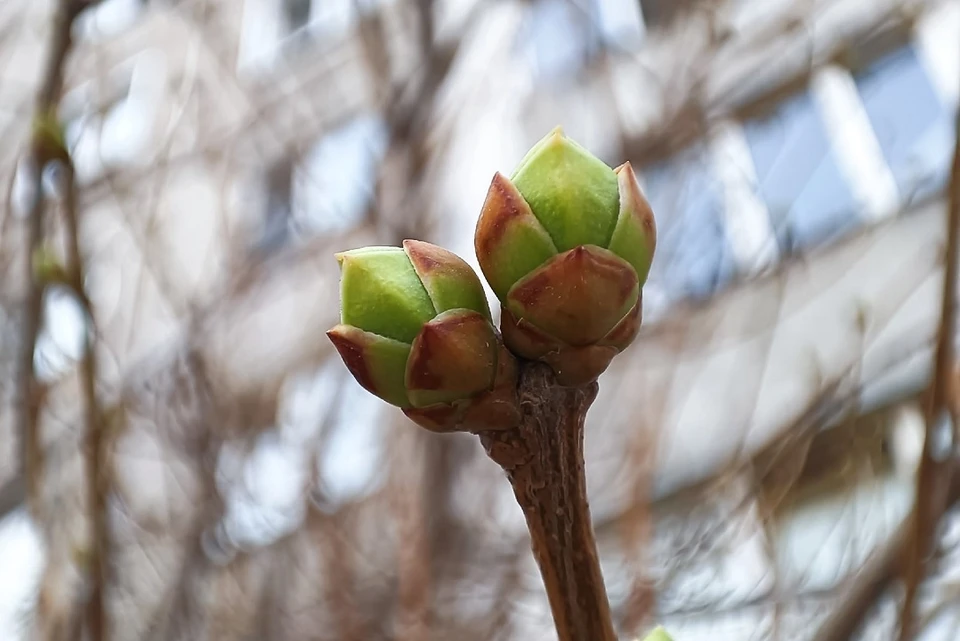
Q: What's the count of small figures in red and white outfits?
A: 0